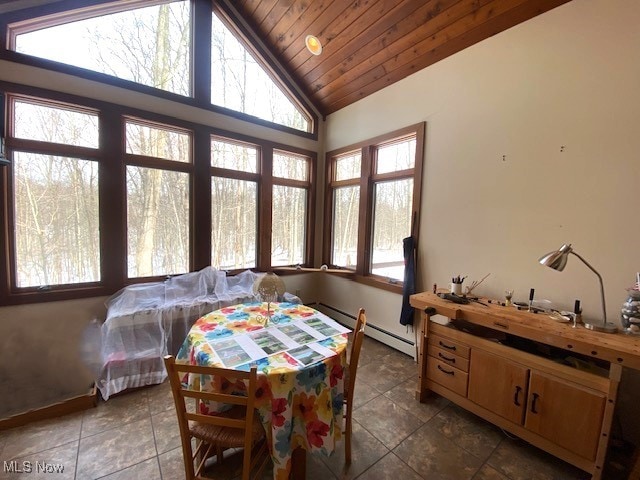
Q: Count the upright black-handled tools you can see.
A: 2